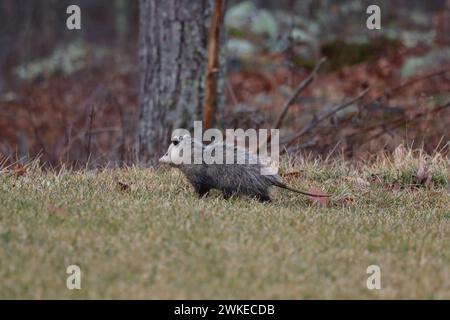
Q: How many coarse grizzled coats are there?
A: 1